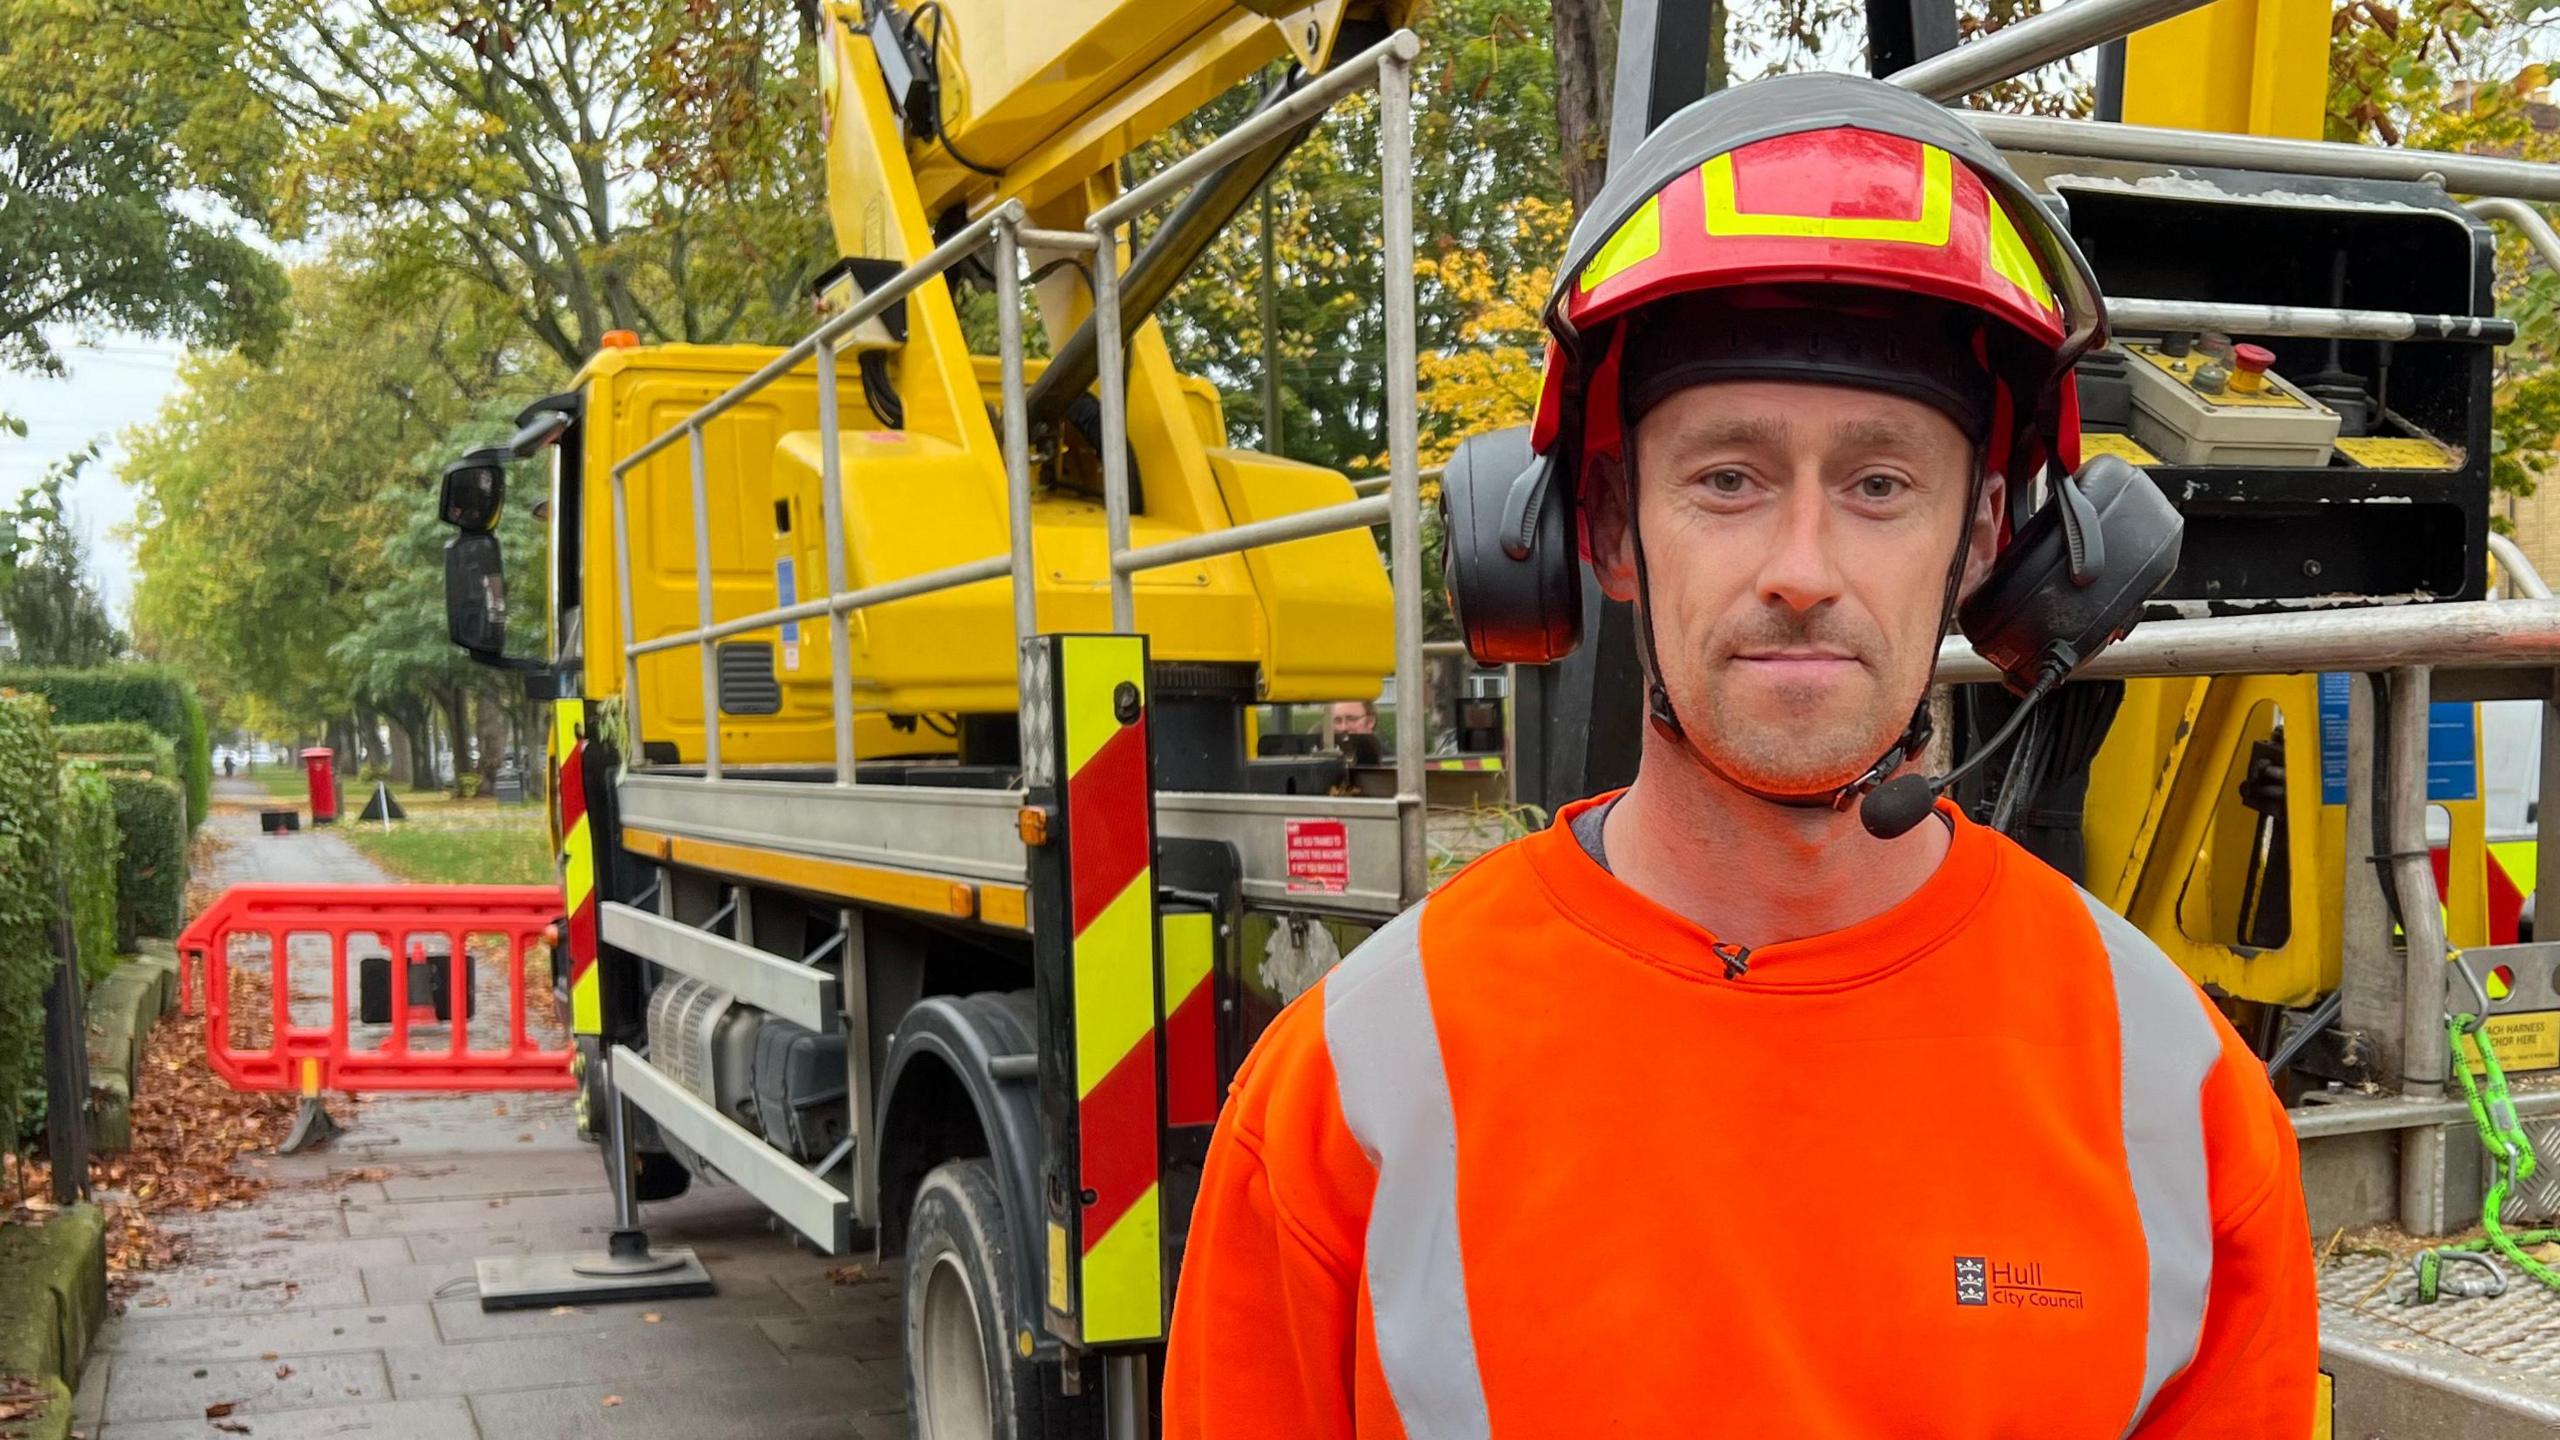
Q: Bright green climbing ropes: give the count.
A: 1